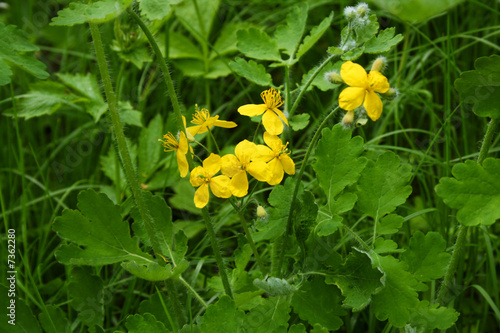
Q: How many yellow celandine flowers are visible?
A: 7